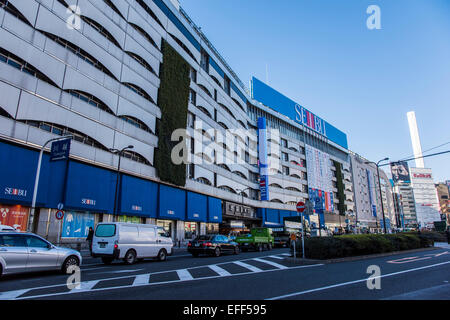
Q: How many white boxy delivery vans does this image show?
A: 1